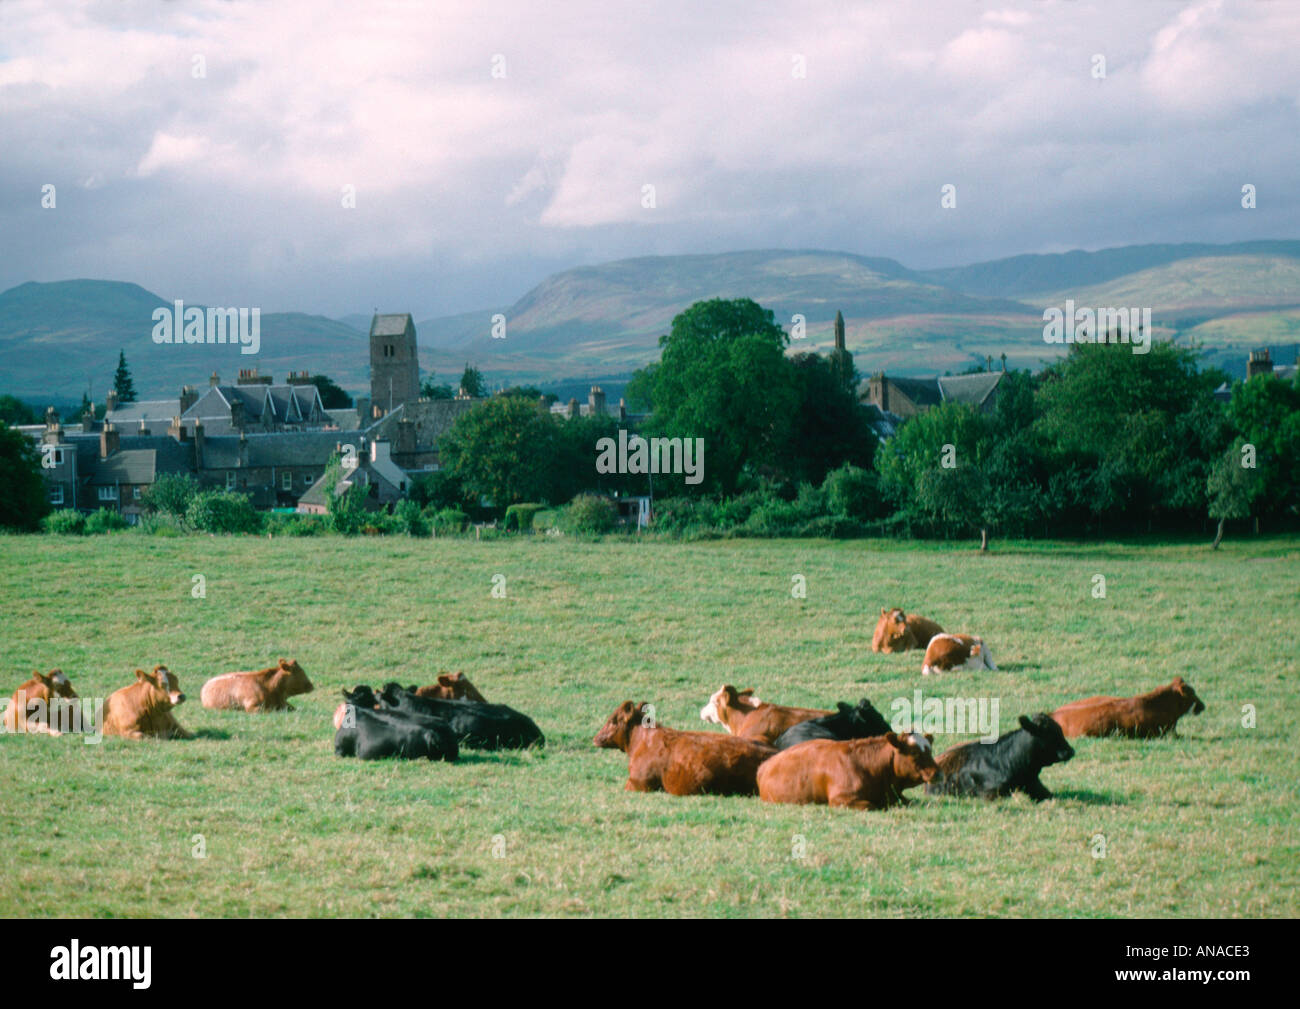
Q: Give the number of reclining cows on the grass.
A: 14